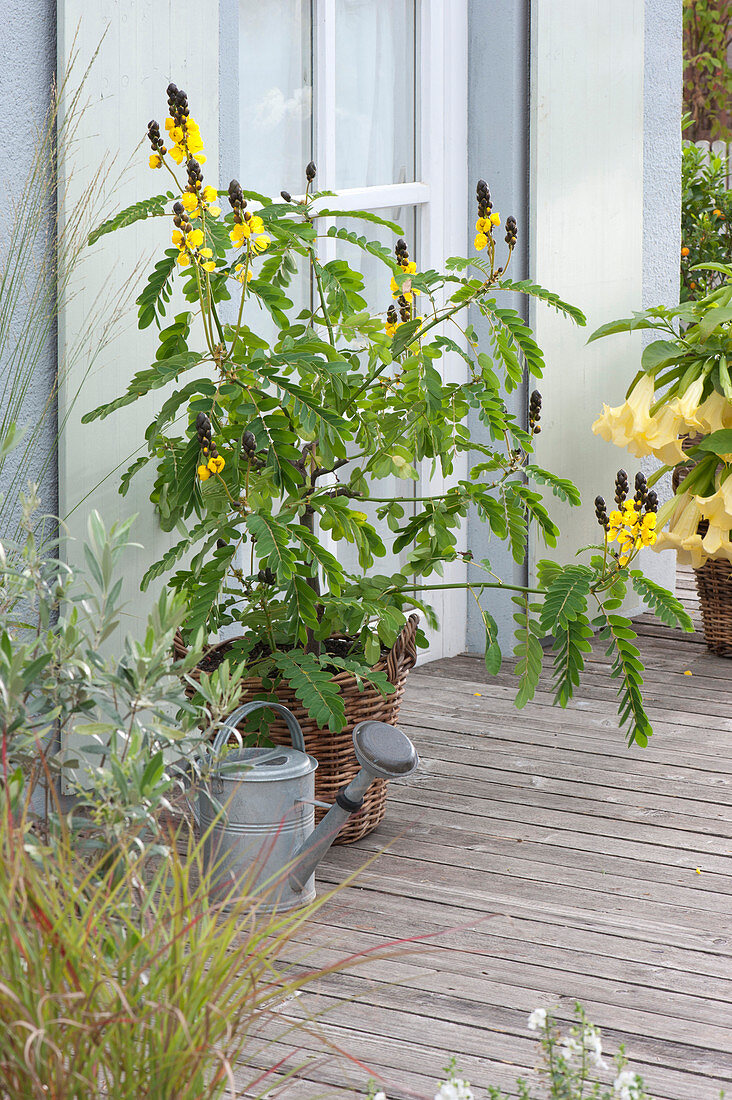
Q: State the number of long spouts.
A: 1